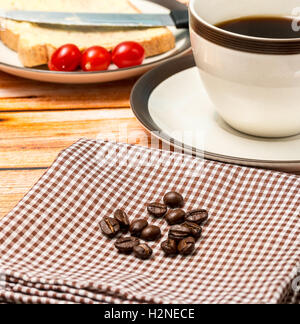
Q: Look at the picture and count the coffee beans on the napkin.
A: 14